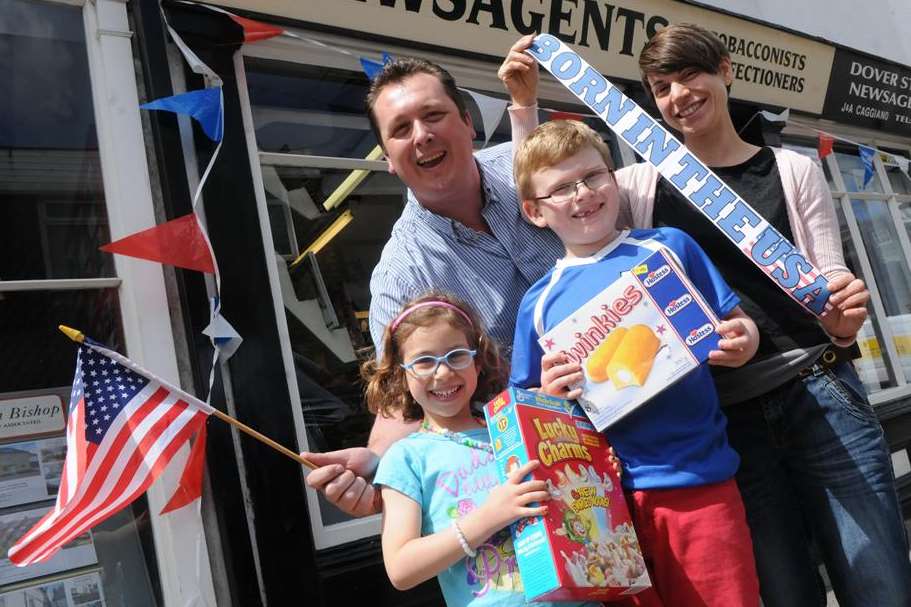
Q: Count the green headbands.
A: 0